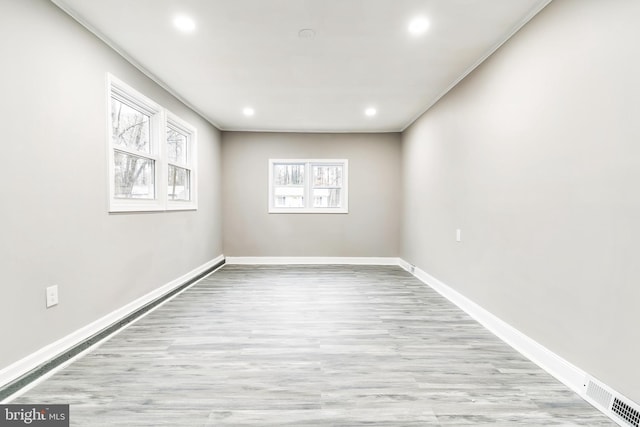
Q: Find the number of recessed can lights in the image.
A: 4